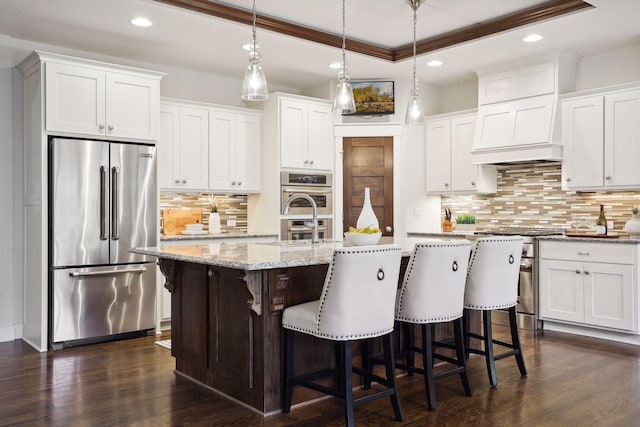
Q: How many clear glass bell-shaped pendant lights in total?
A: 3